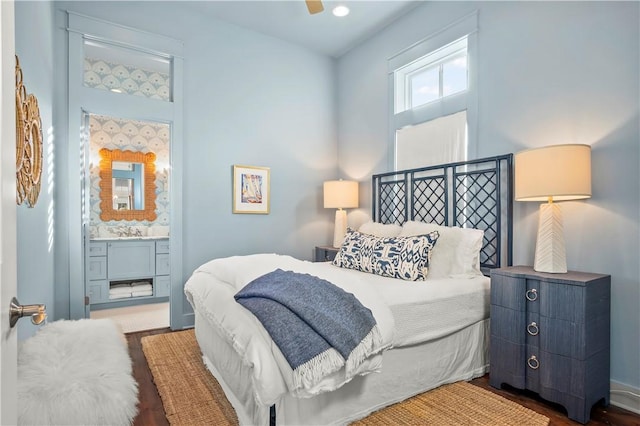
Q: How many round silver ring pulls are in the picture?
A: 3